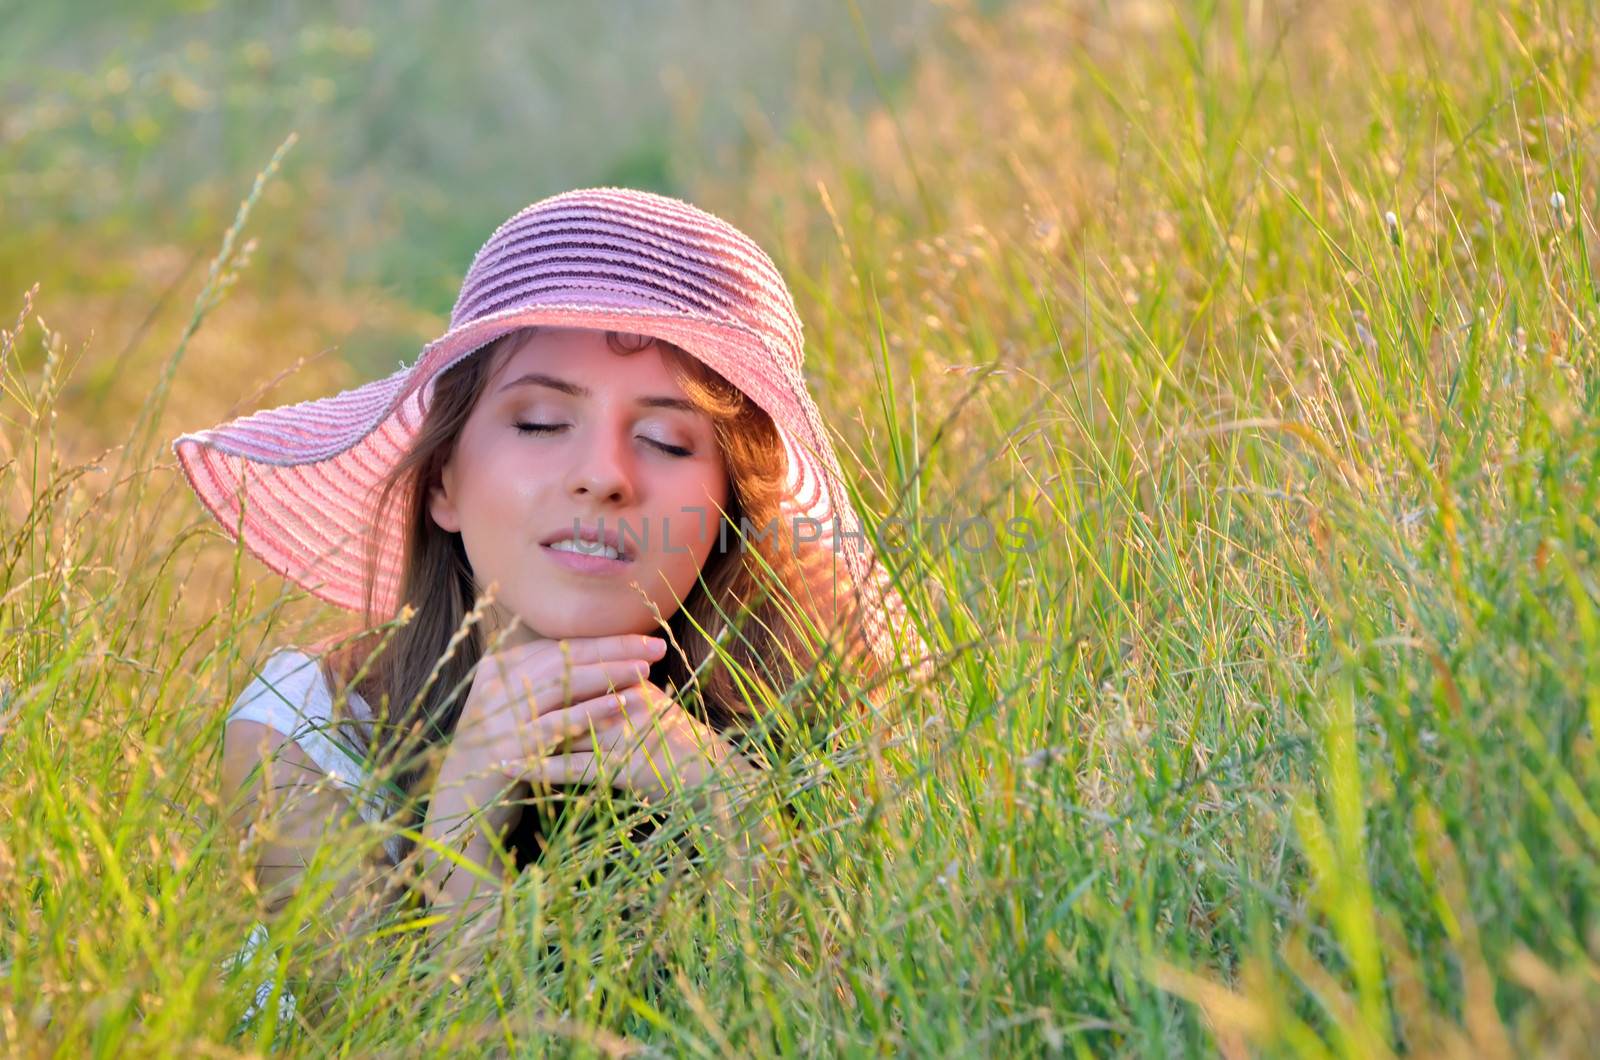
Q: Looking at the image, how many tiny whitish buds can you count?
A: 2